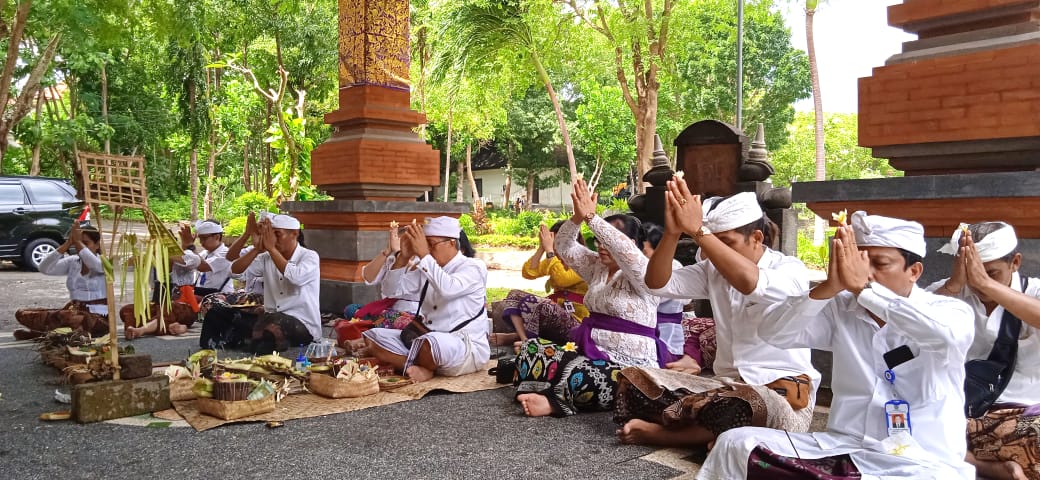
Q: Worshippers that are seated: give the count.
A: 13